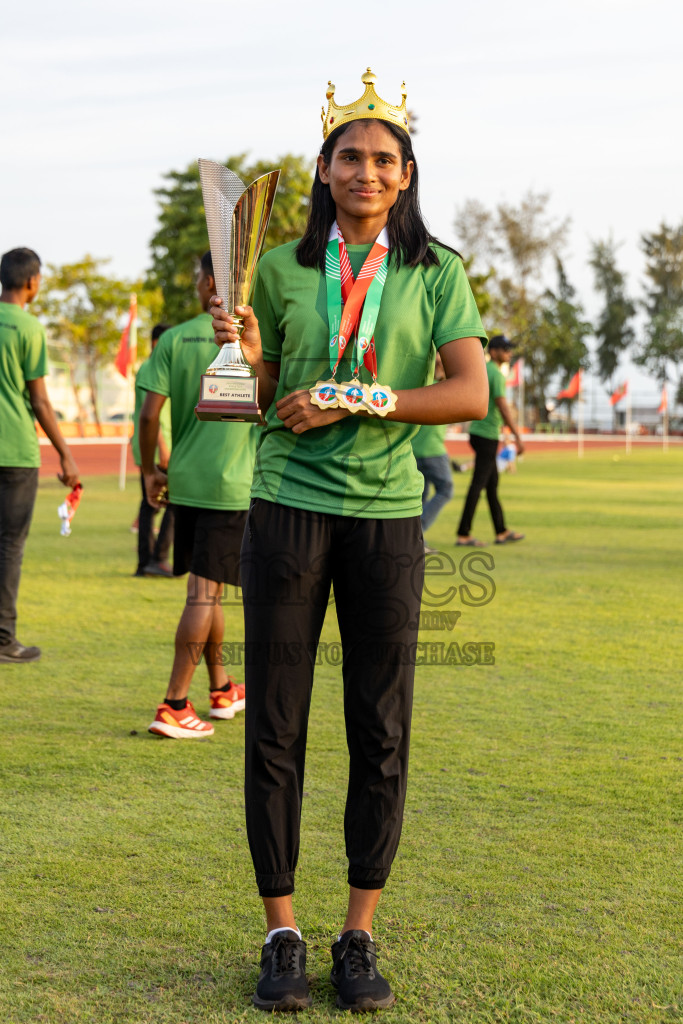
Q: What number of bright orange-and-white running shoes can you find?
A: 2